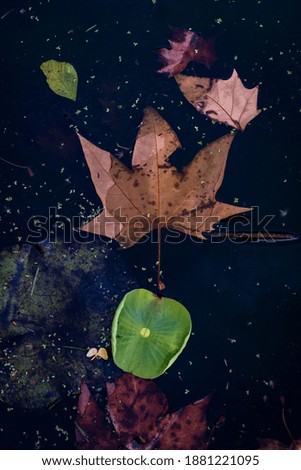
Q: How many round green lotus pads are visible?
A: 1